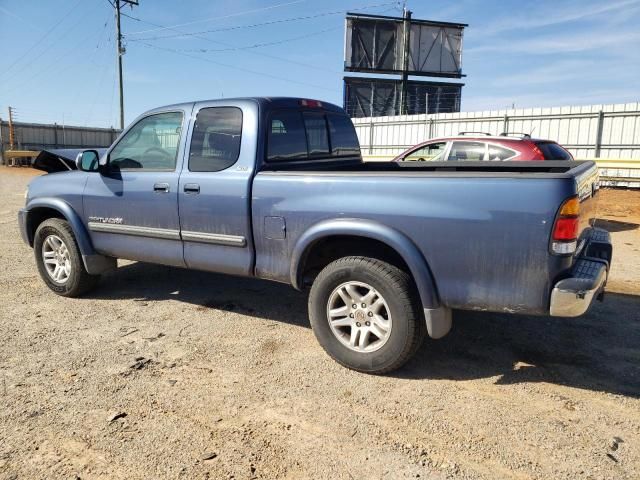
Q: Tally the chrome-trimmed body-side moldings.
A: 2